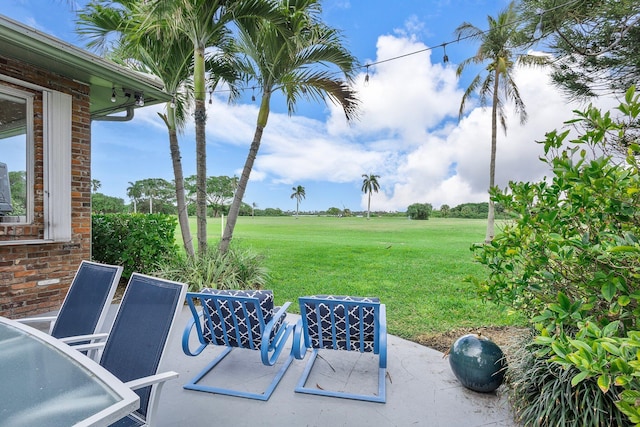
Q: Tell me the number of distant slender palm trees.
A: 2